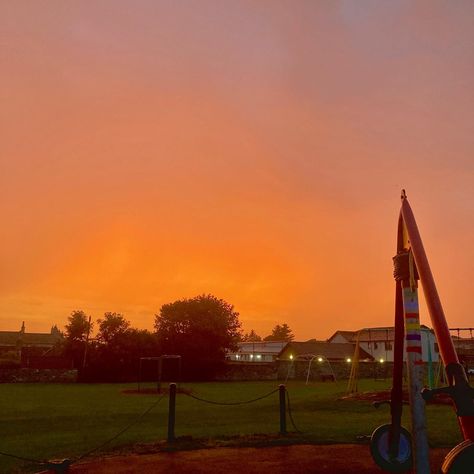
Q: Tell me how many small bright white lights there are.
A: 7